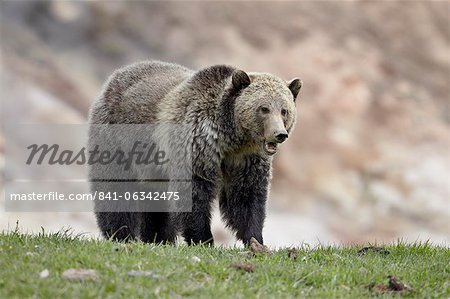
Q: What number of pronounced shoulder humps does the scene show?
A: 1